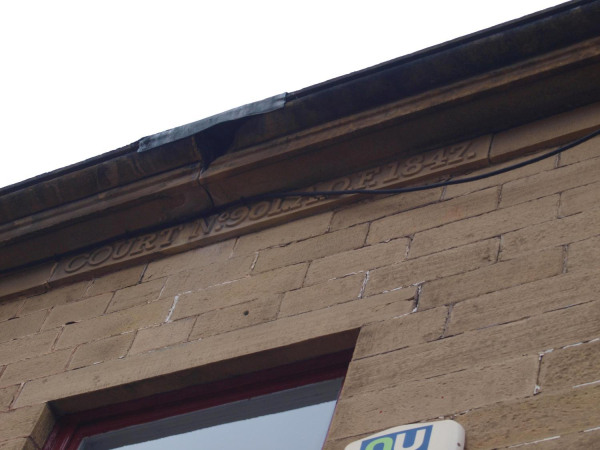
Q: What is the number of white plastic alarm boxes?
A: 1